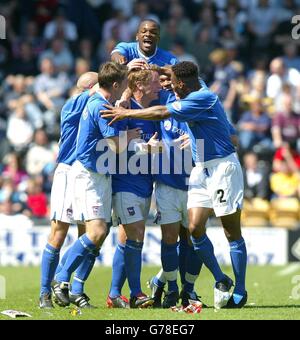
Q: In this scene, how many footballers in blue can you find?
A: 6